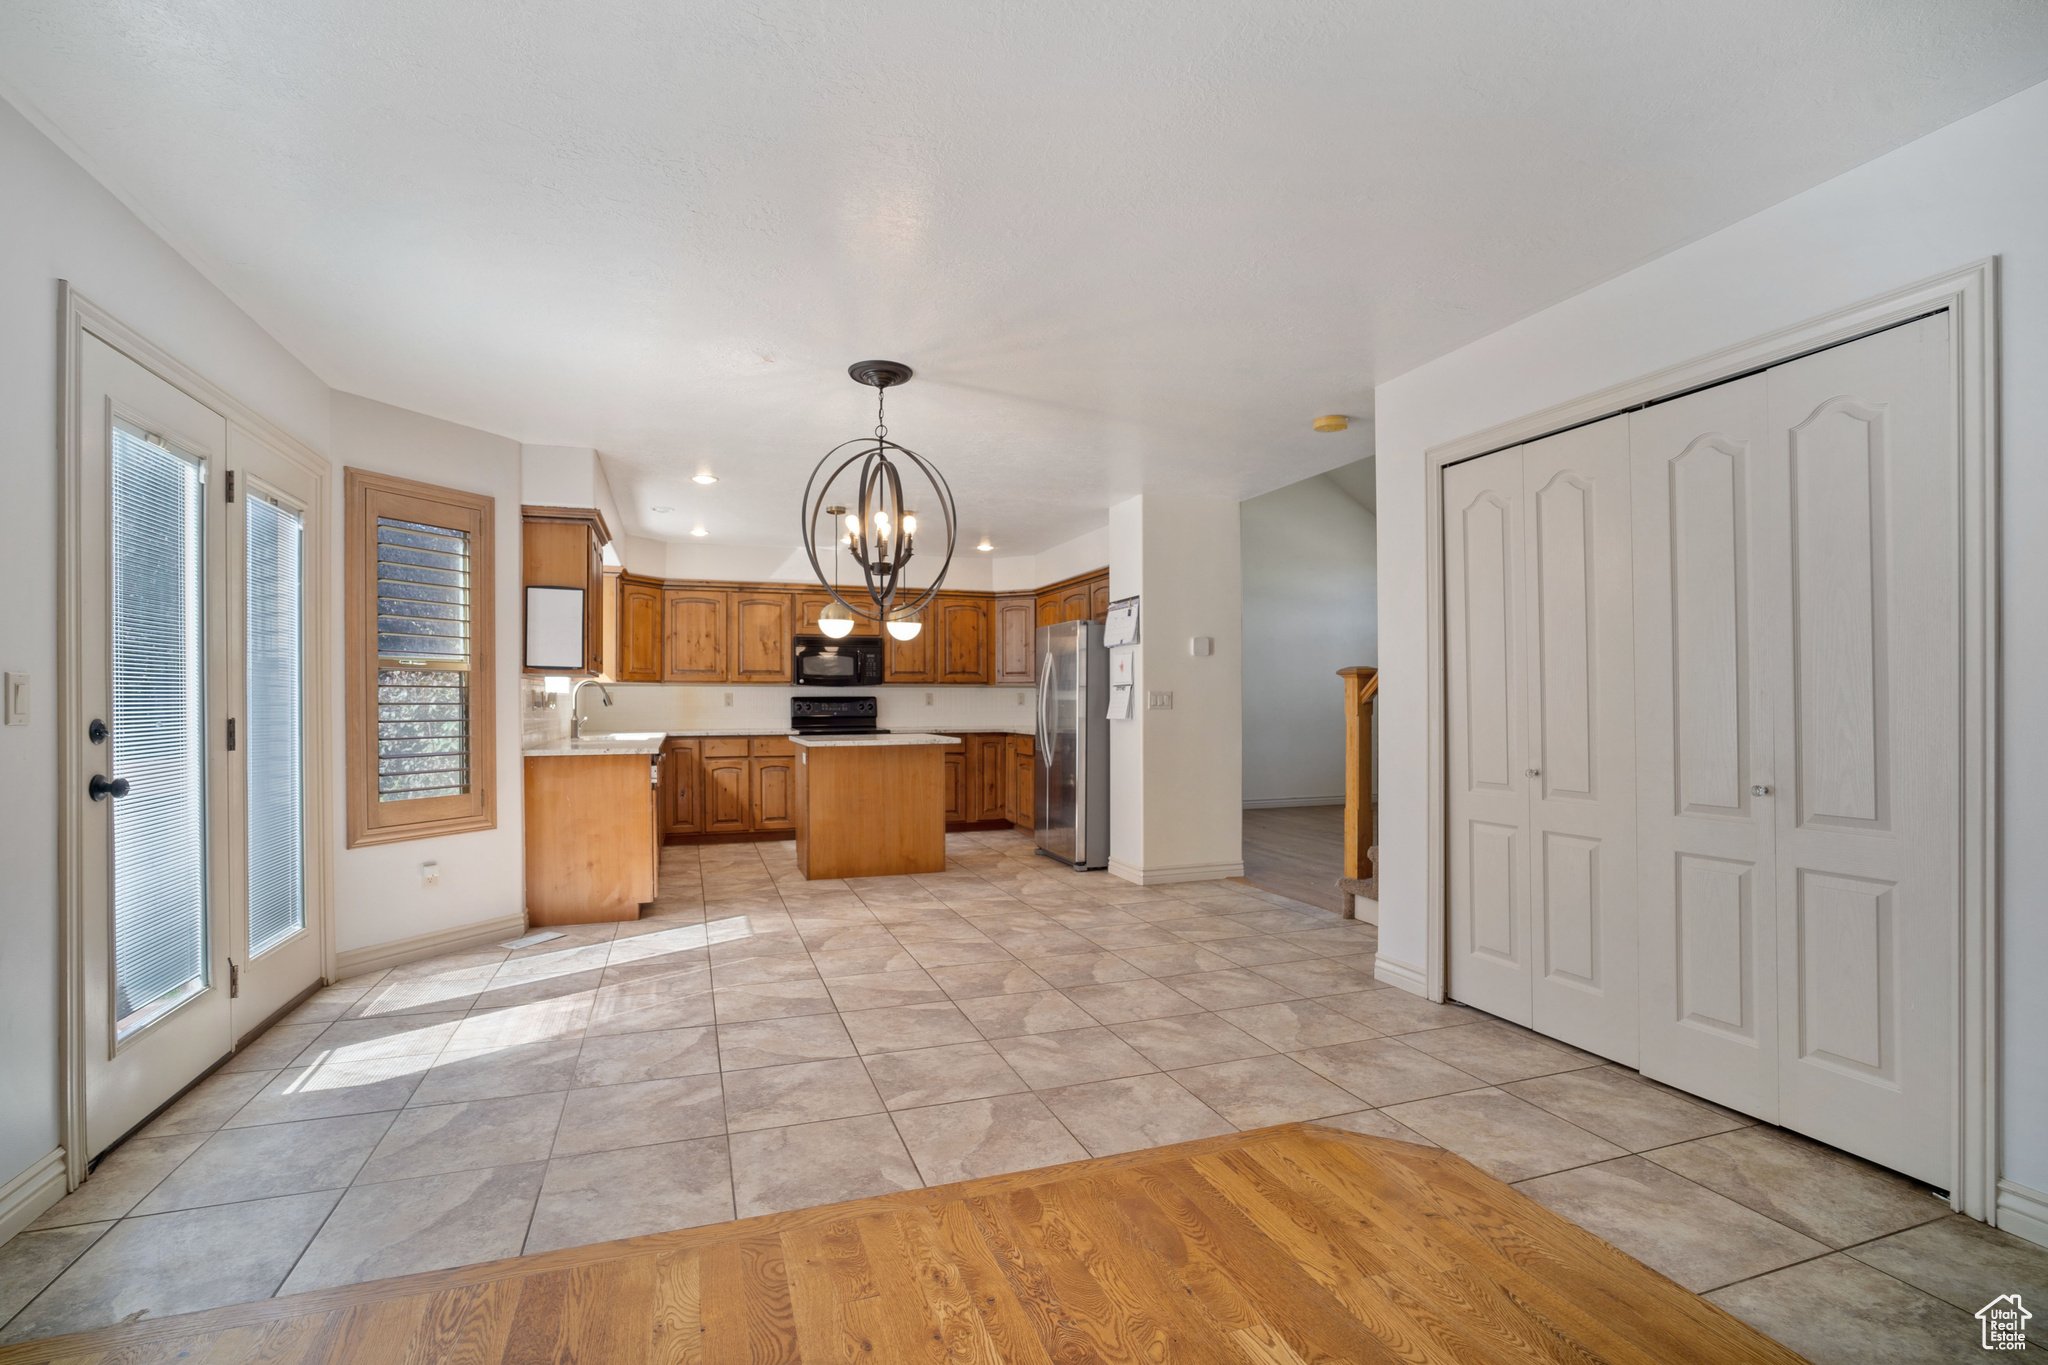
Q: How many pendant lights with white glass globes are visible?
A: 2